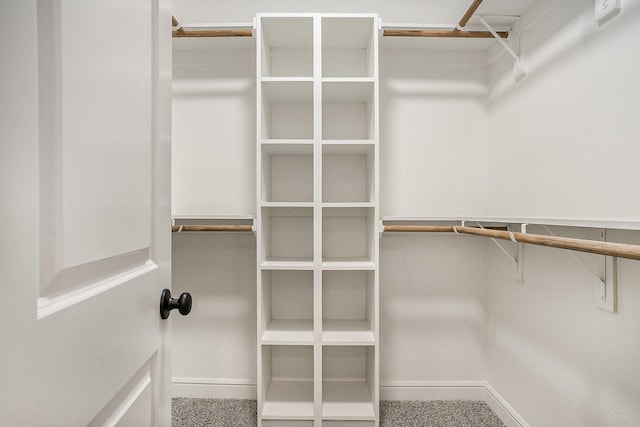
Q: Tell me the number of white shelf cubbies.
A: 12